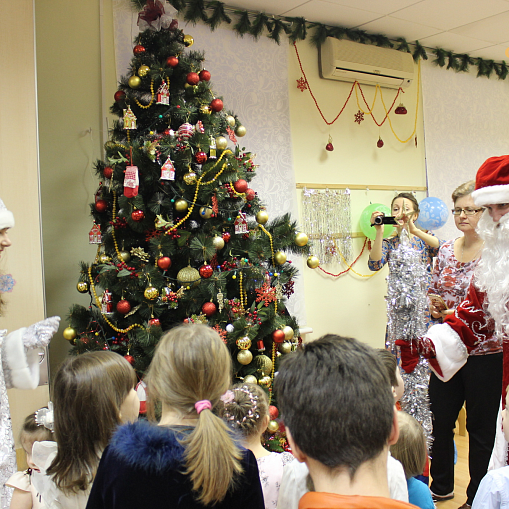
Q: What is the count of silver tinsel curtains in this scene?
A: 1